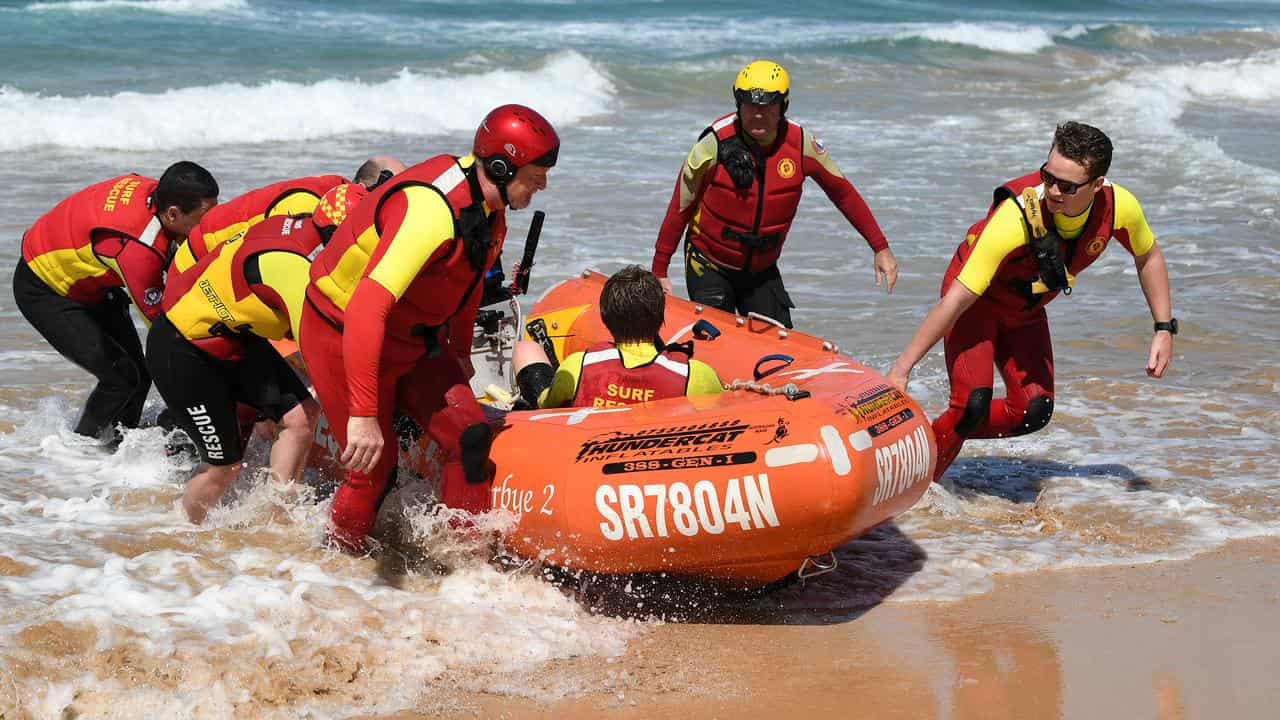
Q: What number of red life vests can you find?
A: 7